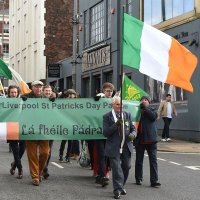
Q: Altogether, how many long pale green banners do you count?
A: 1